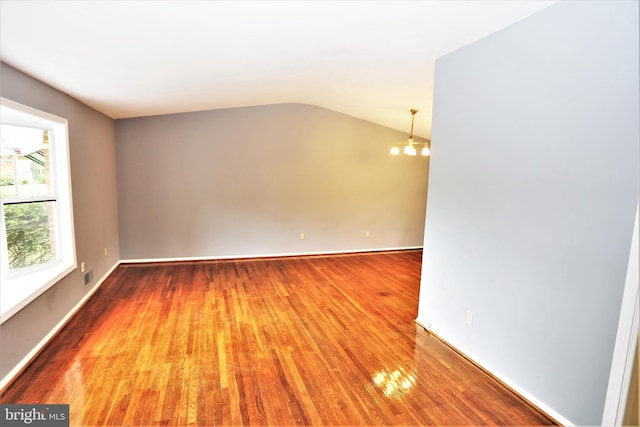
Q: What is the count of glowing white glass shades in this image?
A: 4